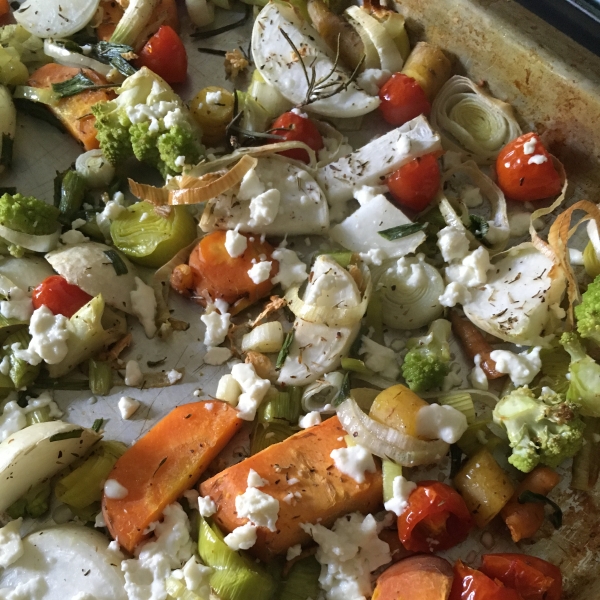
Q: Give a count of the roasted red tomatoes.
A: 9